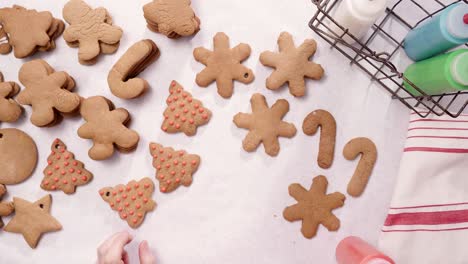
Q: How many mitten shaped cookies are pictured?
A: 0